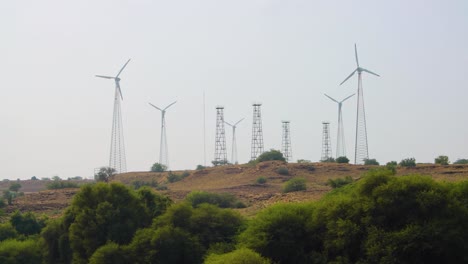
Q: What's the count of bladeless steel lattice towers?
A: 4